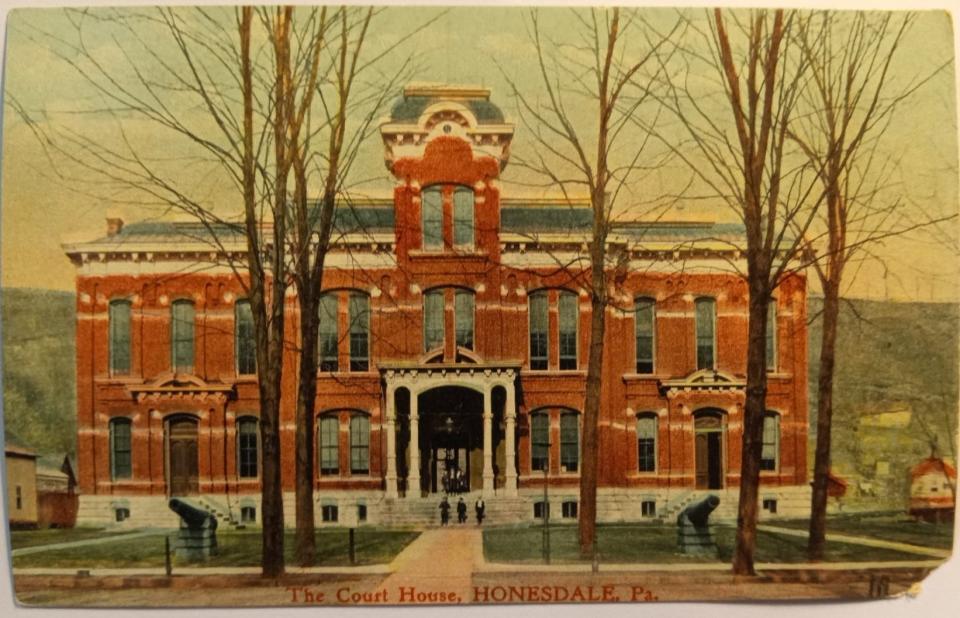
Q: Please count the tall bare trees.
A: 5